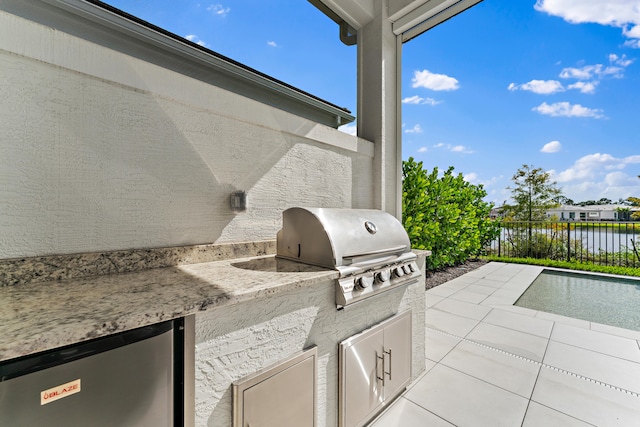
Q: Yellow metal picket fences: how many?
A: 0